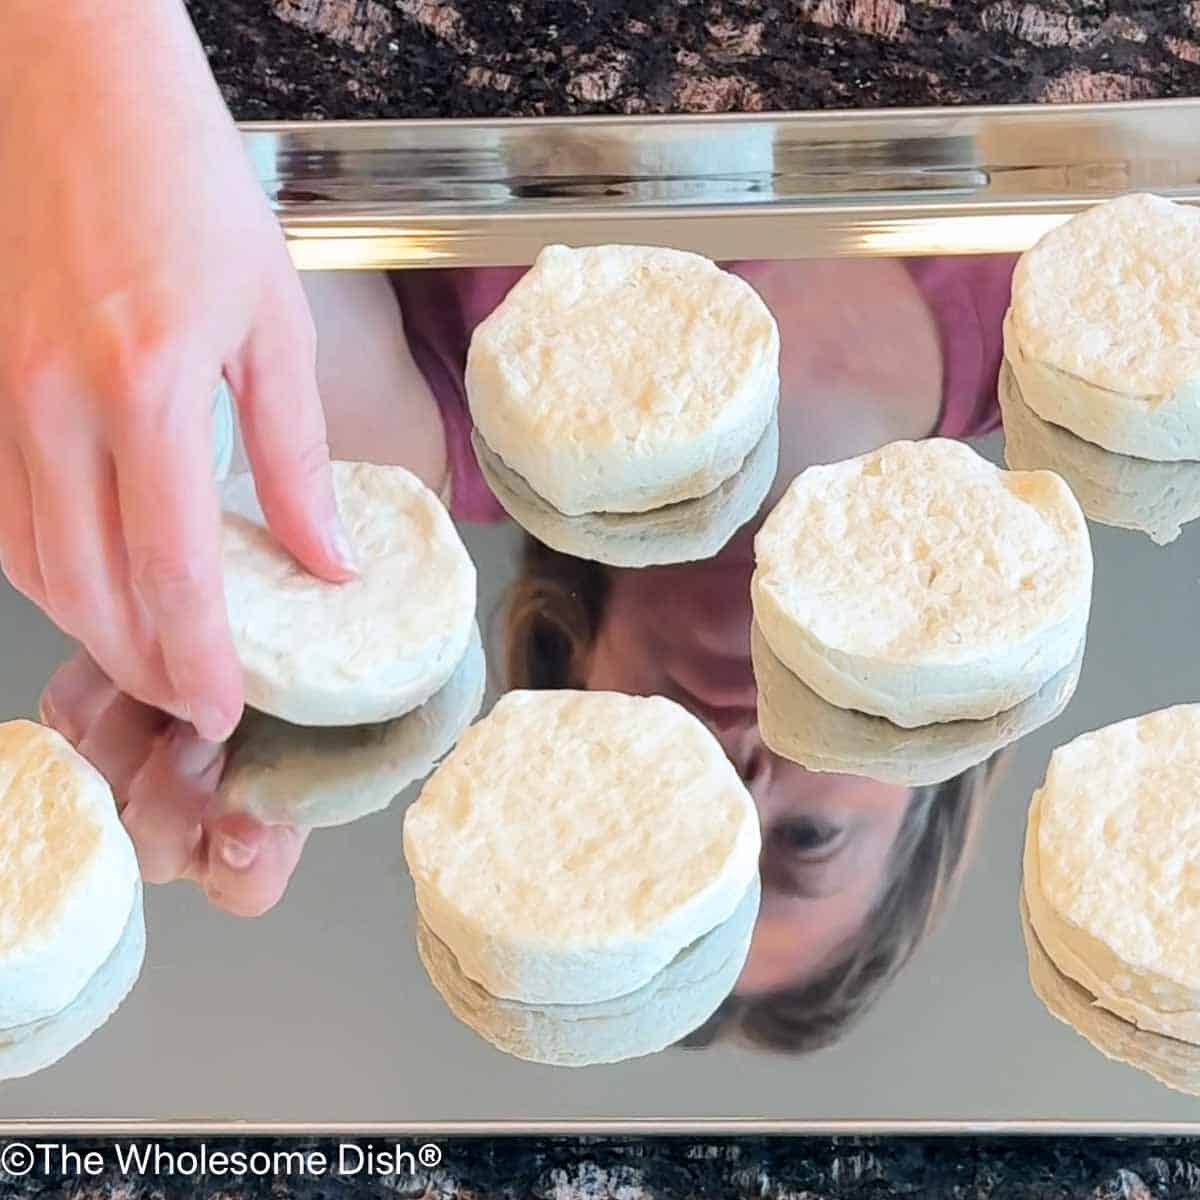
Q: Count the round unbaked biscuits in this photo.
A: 7